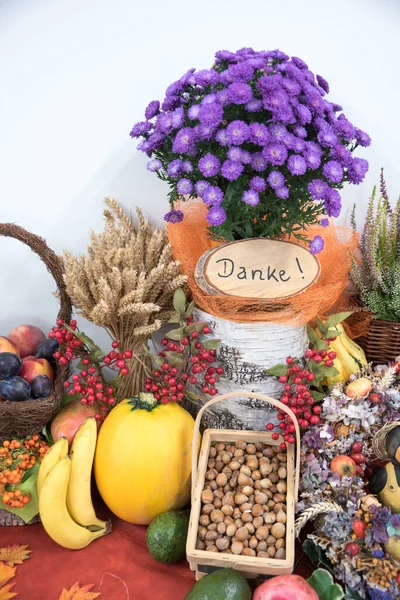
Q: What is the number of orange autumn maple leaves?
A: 4